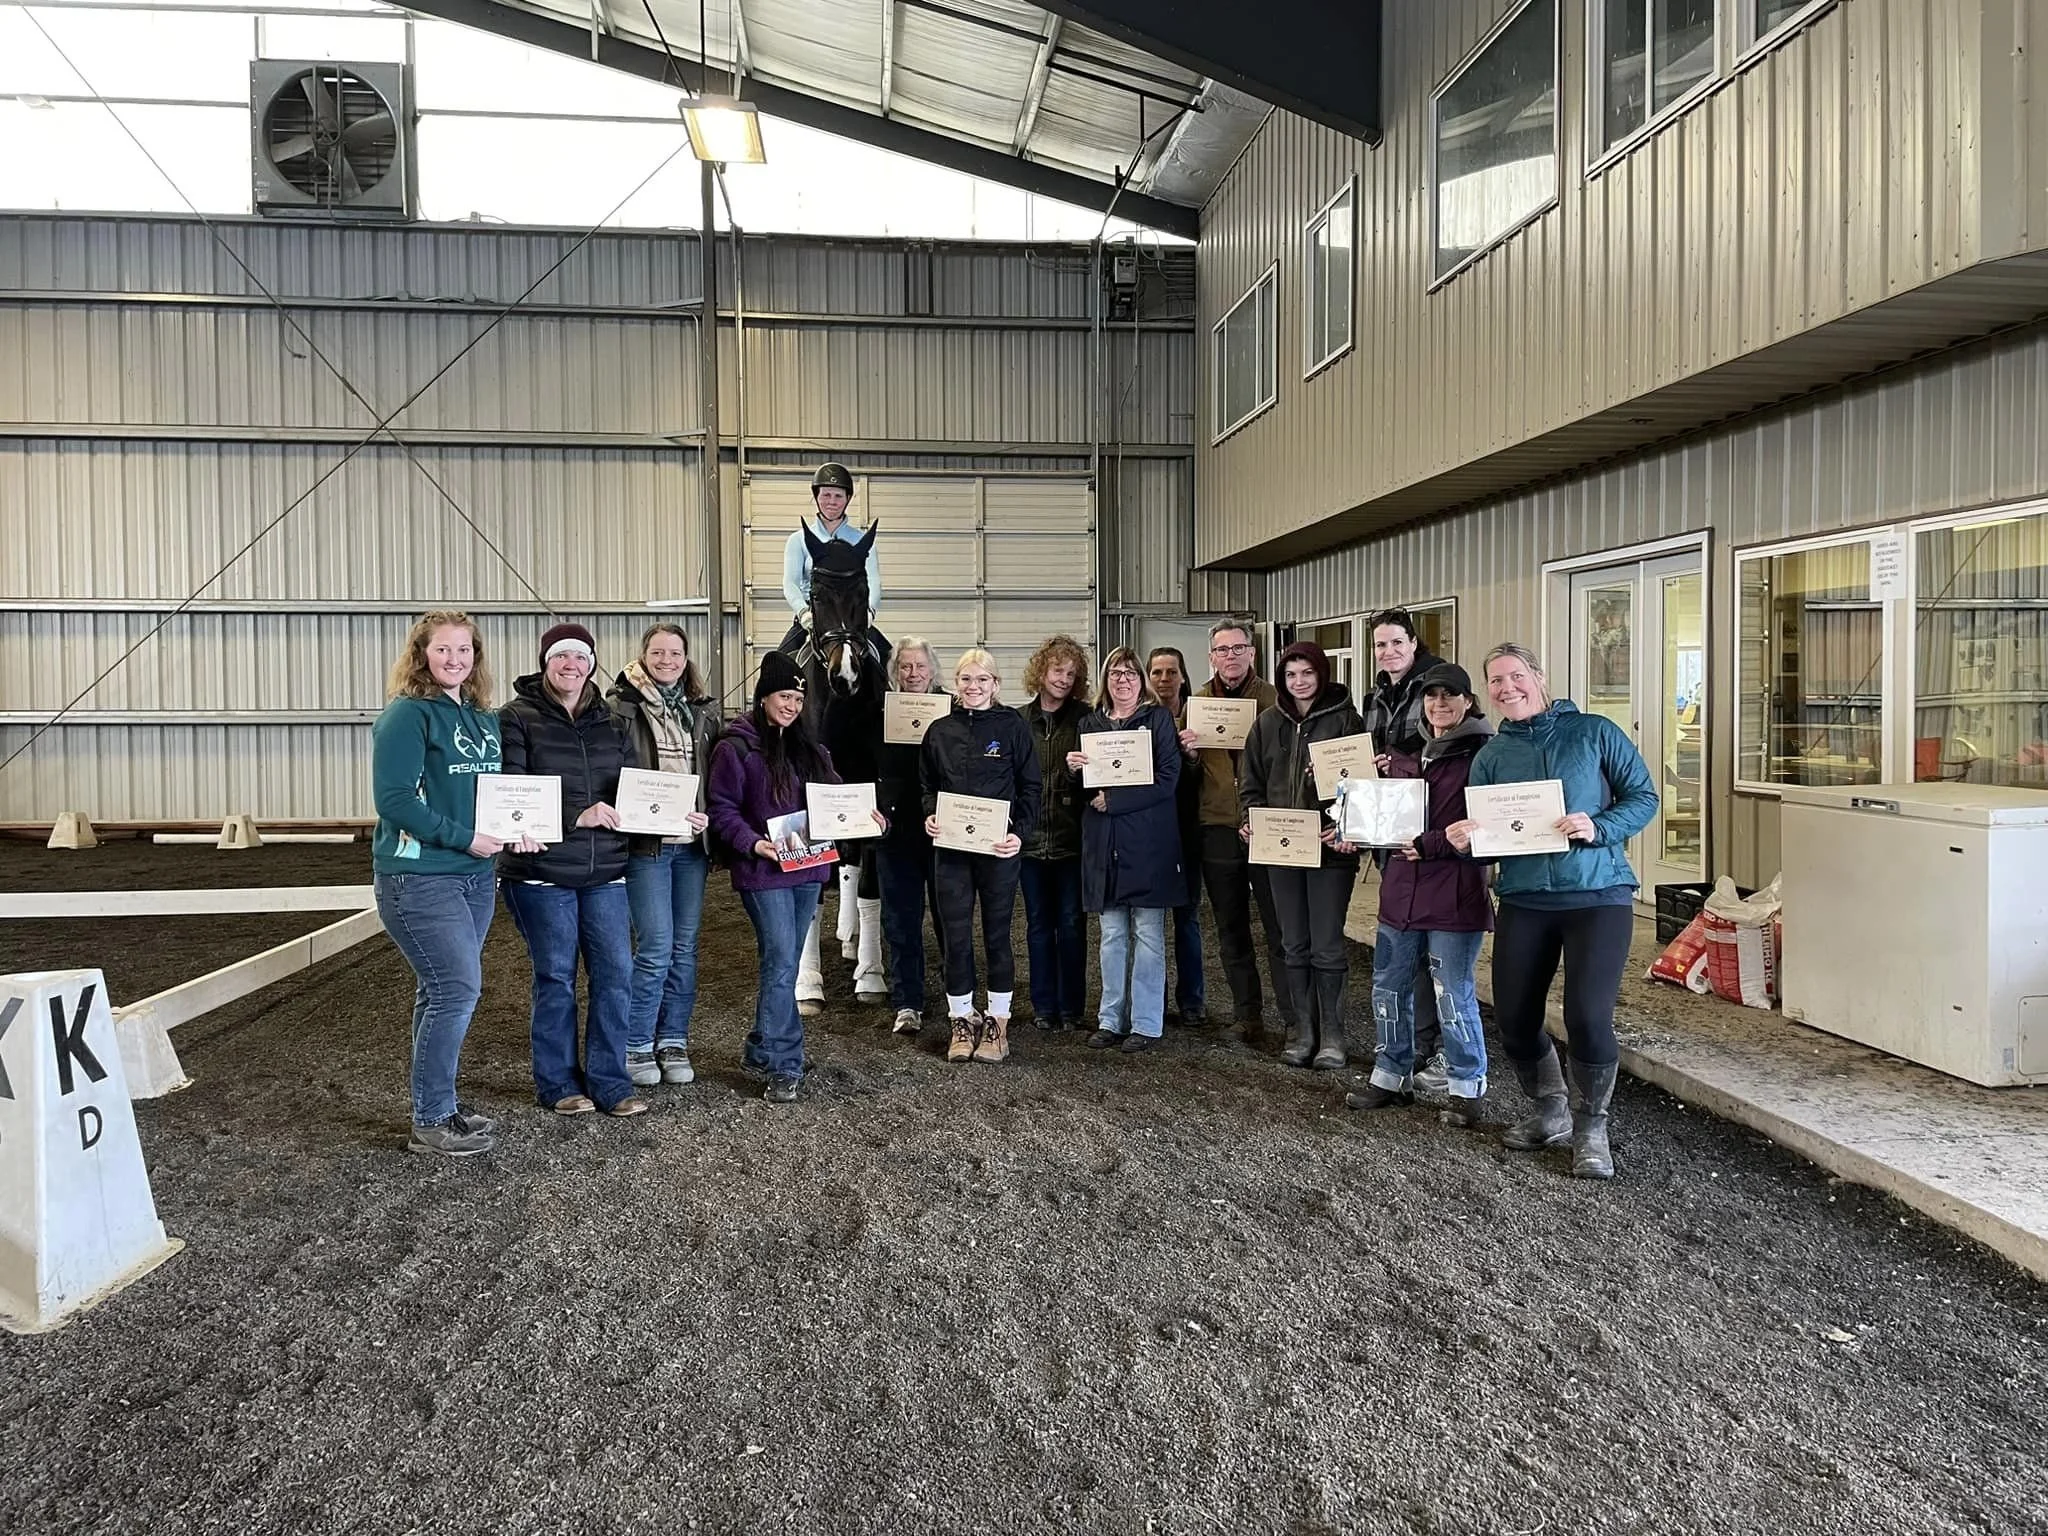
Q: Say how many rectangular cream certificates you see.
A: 10